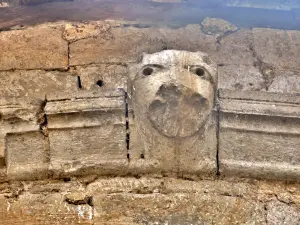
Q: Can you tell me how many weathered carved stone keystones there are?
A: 1